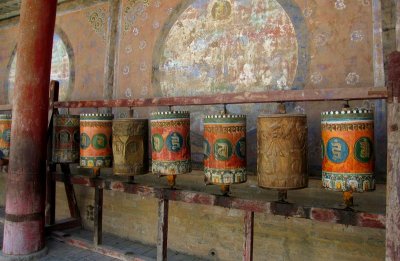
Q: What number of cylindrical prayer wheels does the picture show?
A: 8